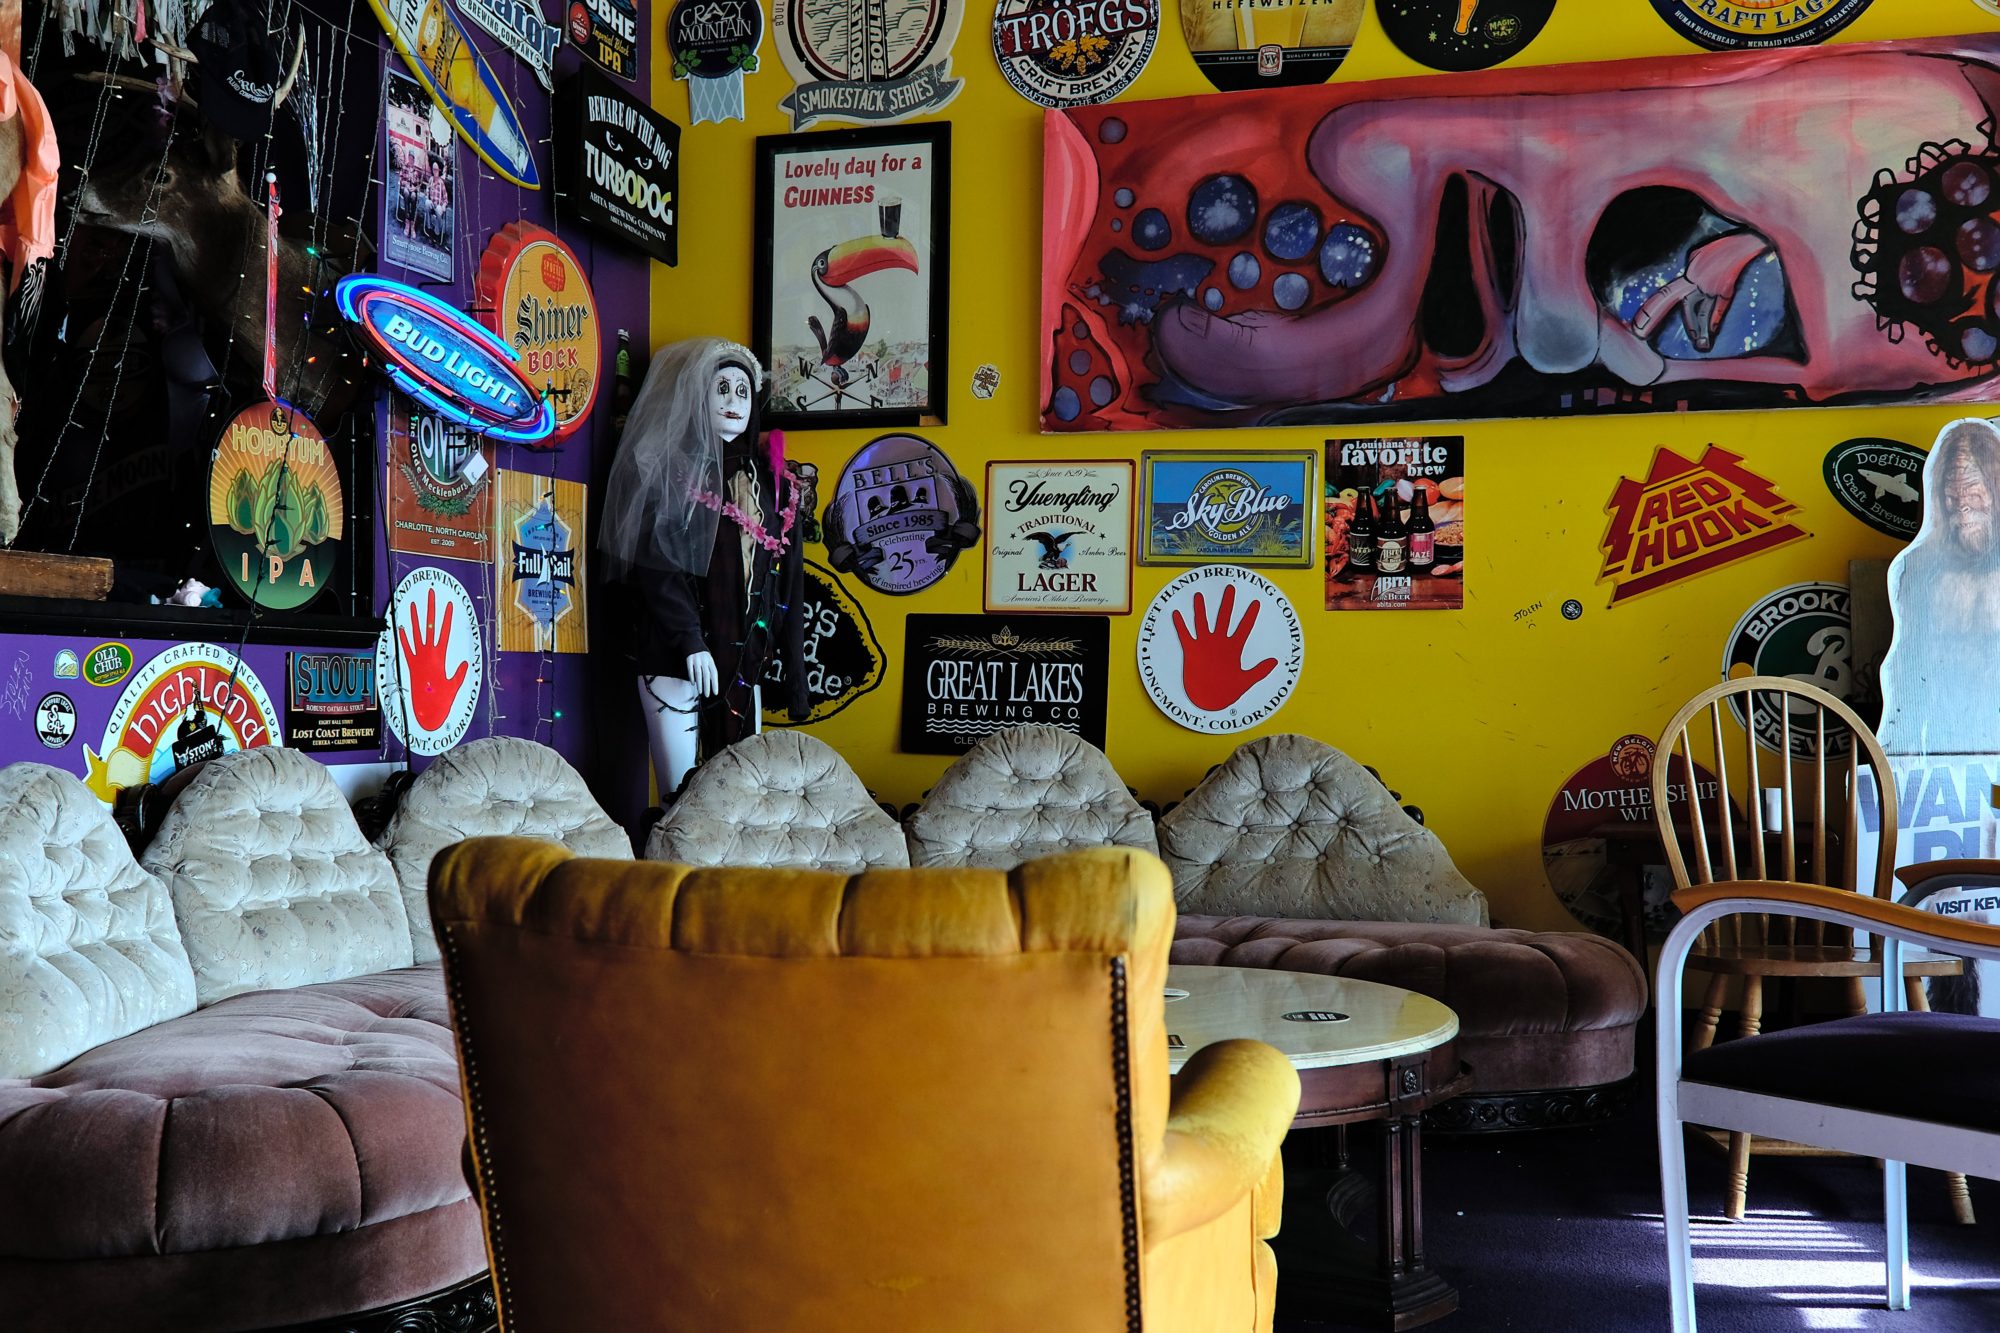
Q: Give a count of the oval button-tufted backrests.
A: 6